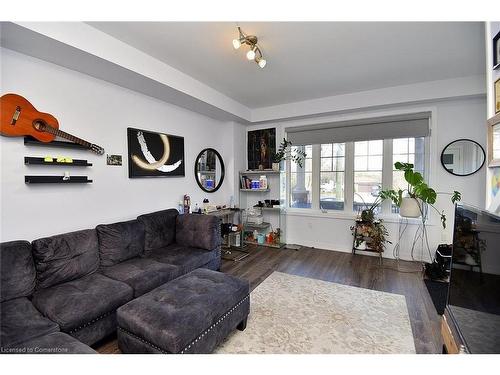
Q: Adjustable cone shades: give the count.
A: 3